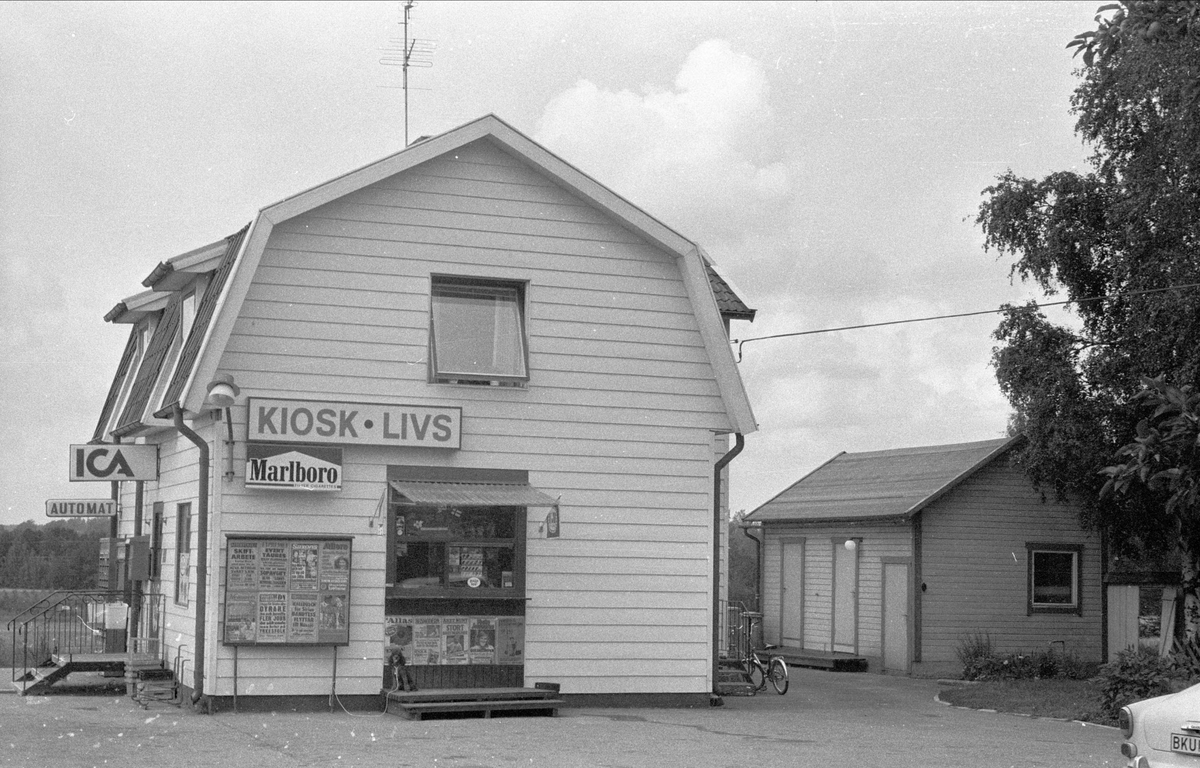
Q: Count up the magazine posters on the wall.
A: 13